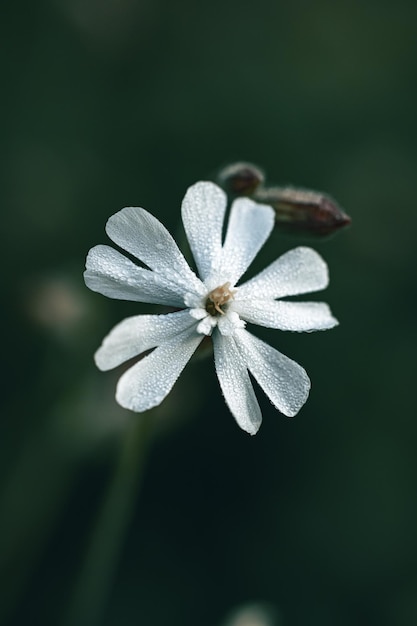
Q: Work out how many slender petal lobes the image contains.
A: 10